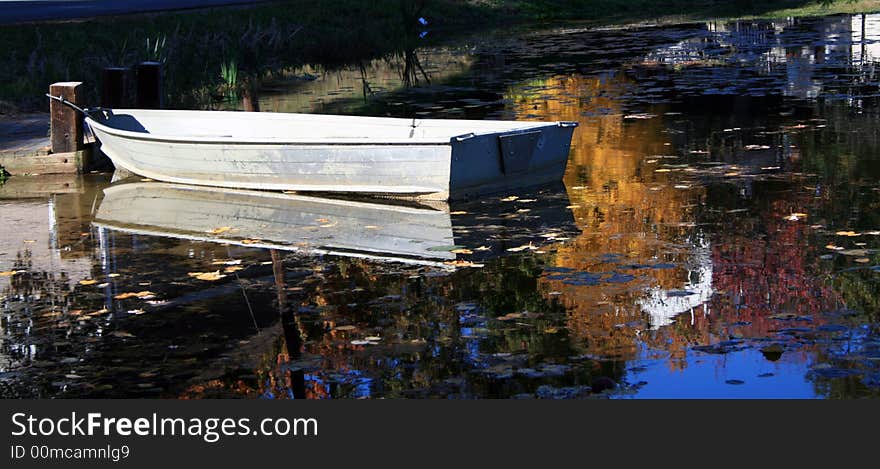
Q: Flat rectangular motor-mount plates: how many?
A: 1